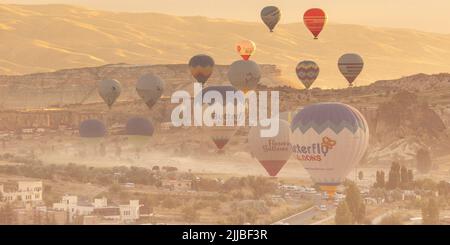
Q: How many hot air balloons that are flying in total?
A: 14